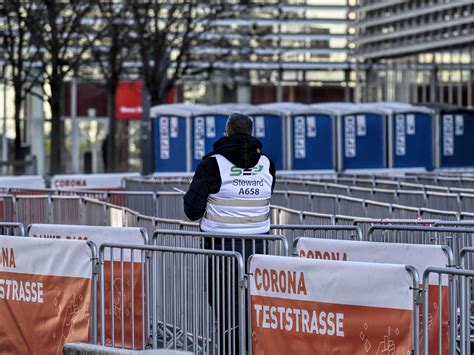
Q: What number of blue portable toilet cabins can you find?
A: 7